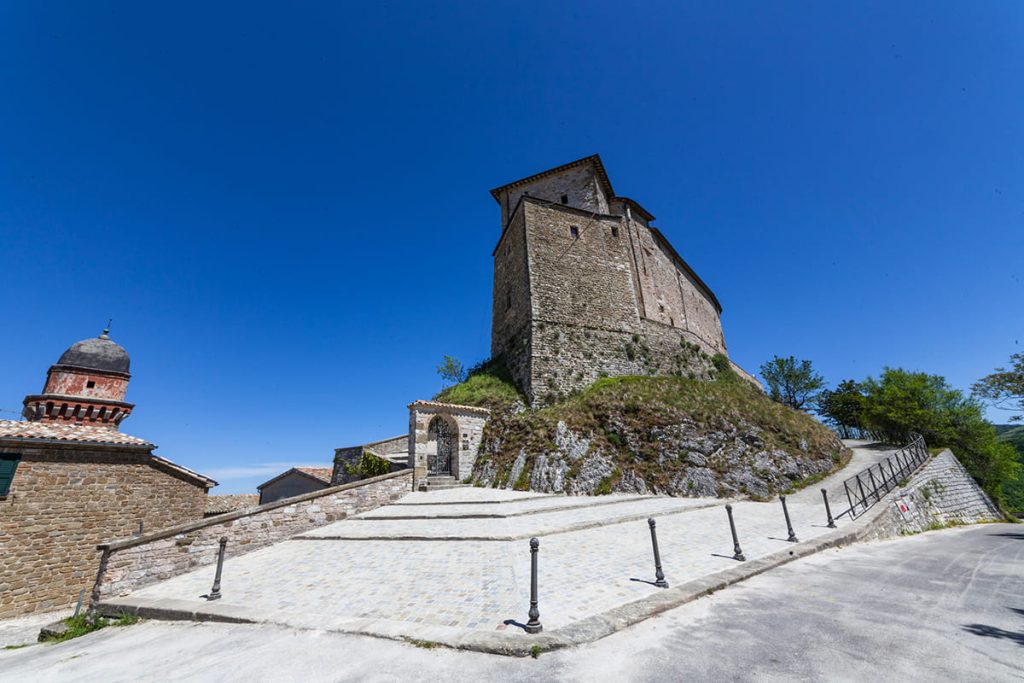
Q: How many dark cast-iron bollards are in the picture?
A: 6